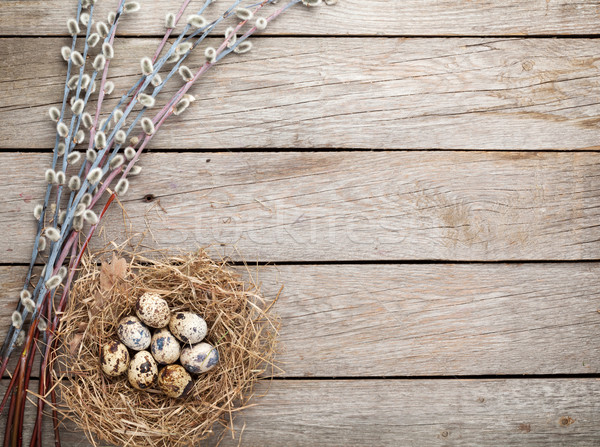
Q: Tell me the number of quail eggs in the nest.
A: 8